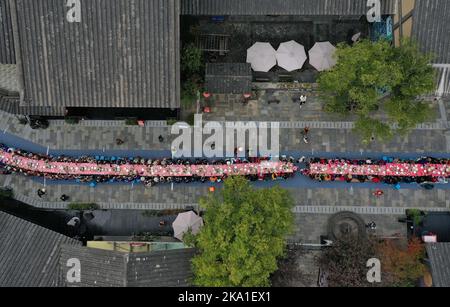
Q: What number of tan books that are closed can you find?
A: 0